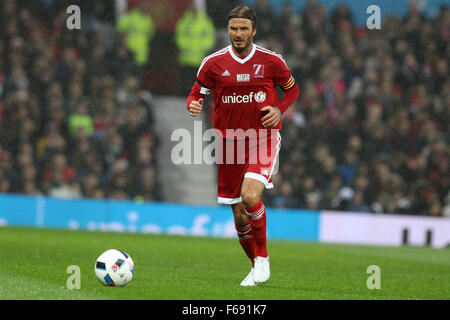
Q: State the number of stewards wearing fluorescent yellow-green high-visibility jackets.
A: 2